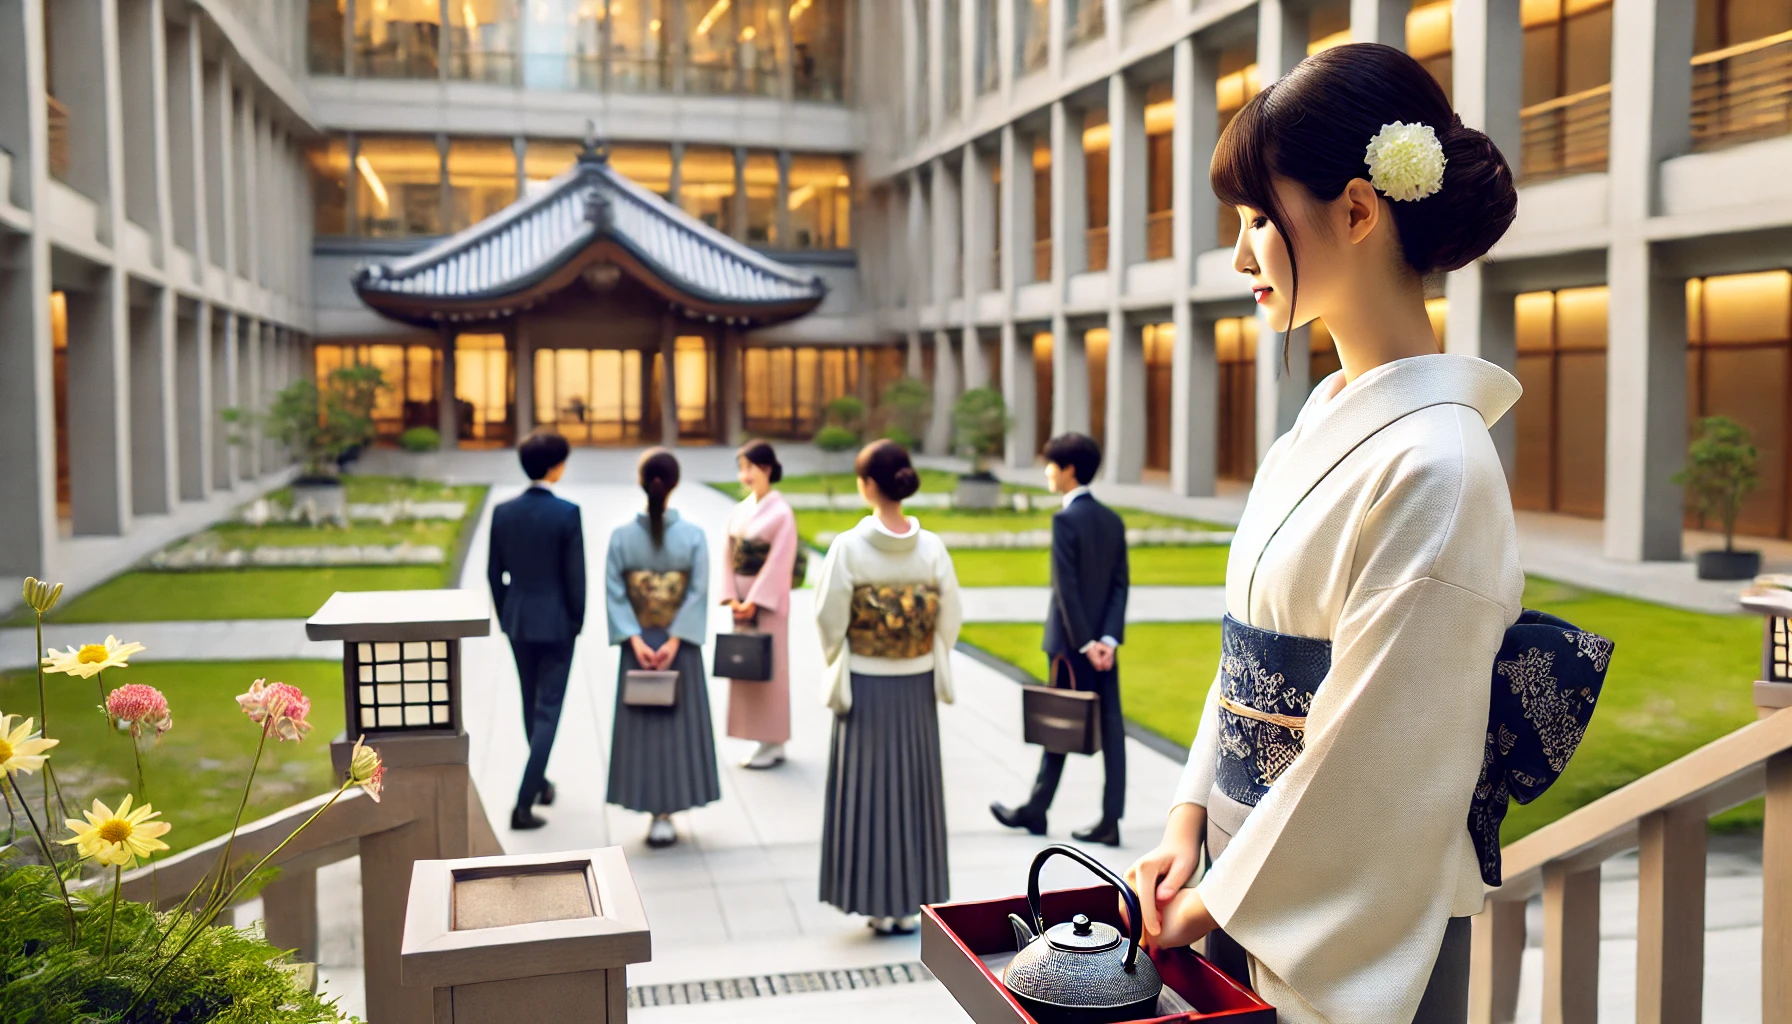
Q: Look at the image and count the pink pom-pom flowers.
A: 2